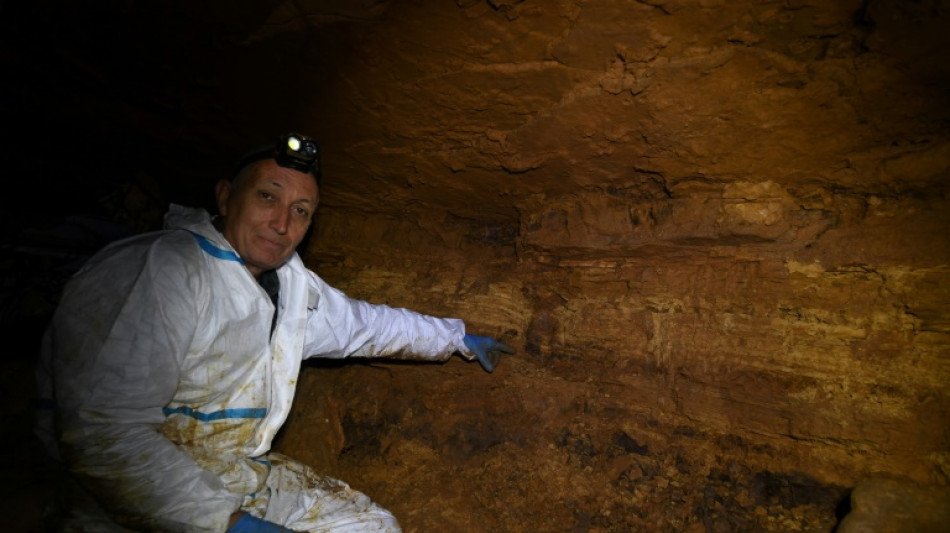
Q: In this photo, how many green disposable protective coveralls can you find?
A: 0